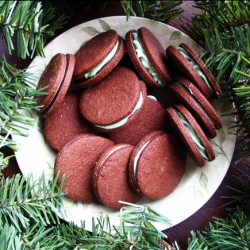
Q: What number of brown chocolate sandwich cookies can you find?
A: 12